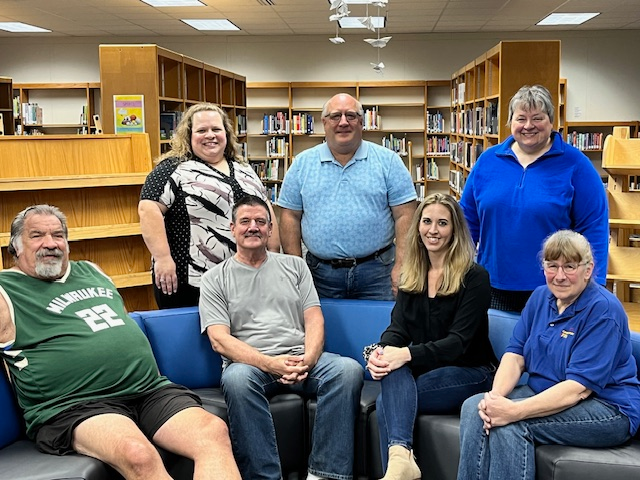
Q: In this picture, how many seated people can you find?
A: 4